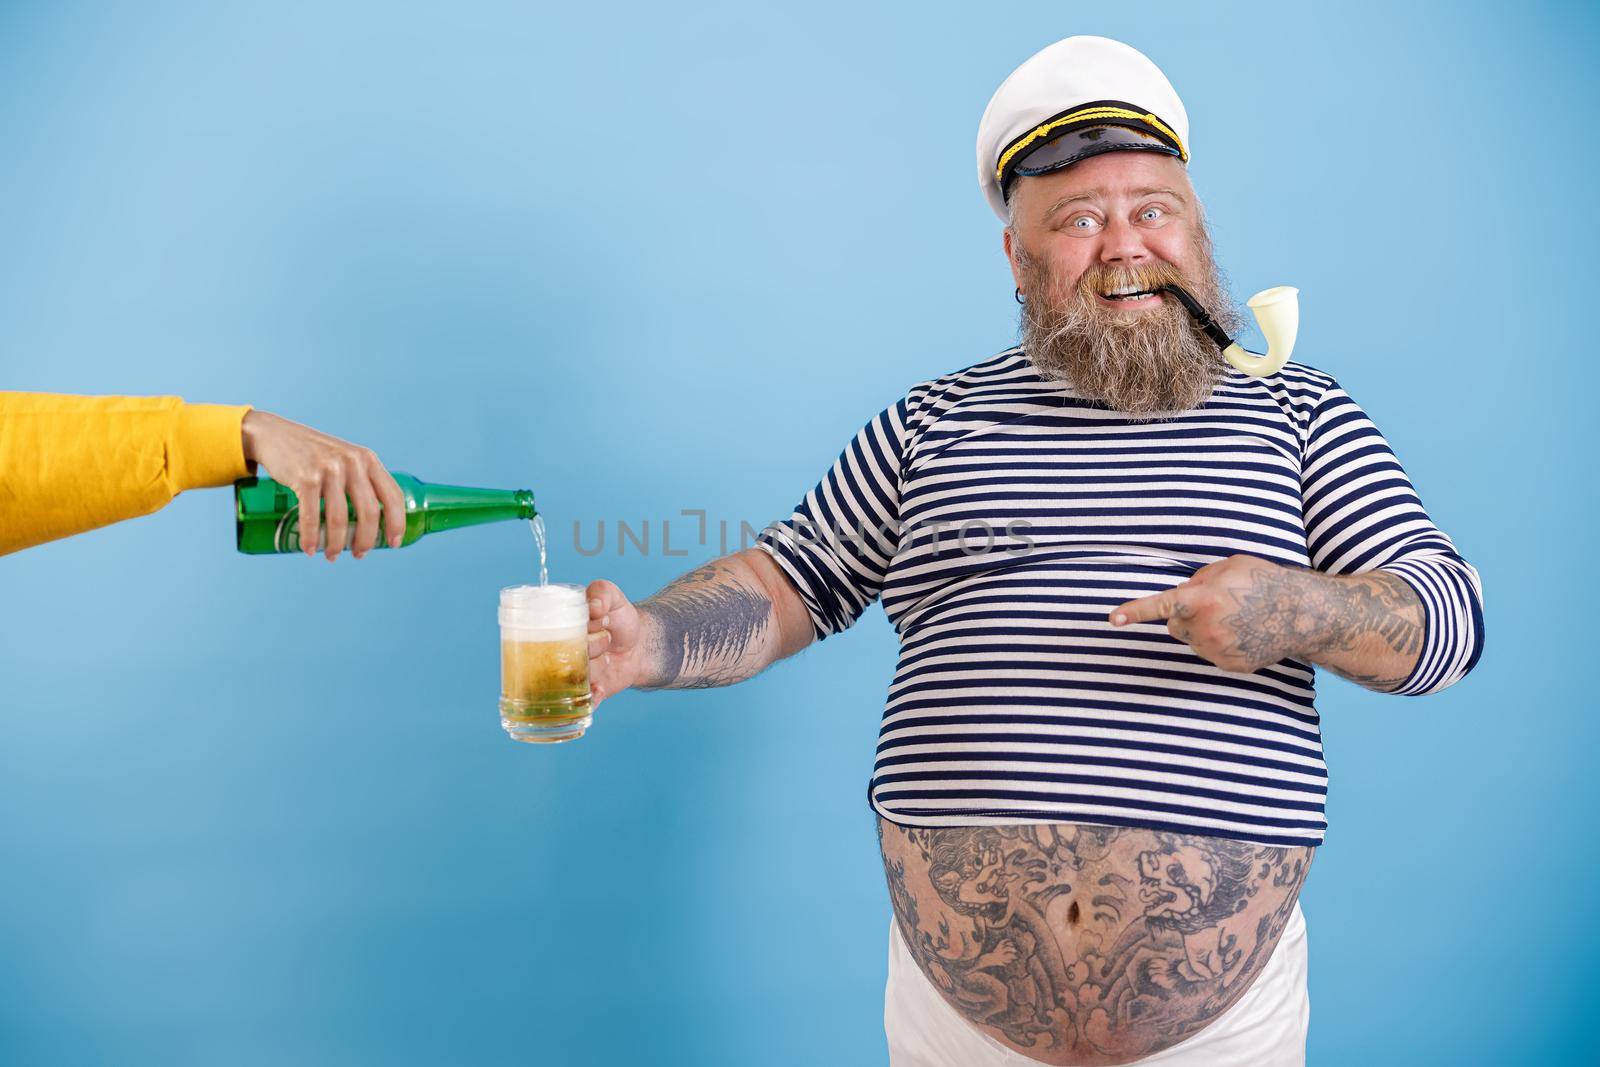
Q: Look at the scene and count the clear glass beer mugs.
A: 1